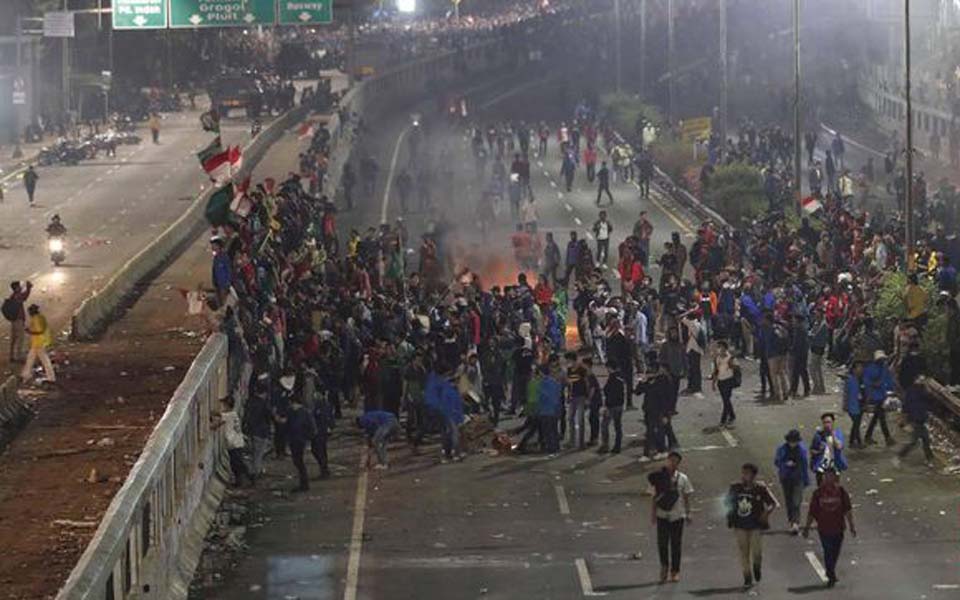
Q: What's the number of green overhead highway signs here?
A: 3